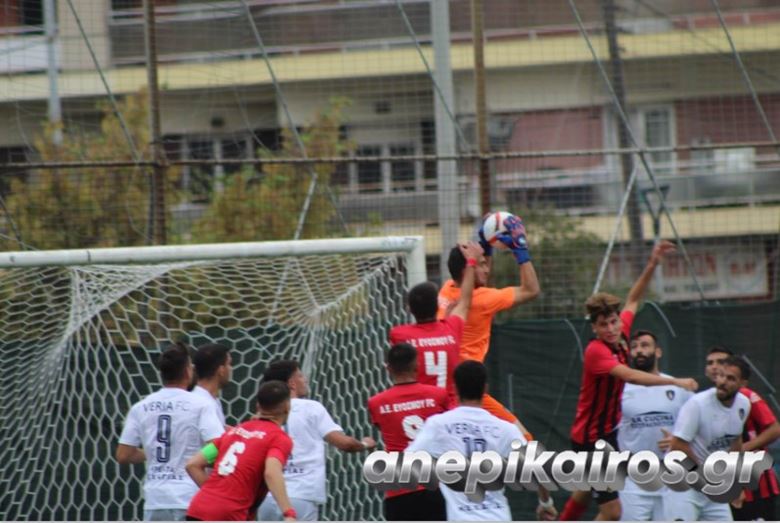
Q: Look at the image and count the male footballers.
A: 12